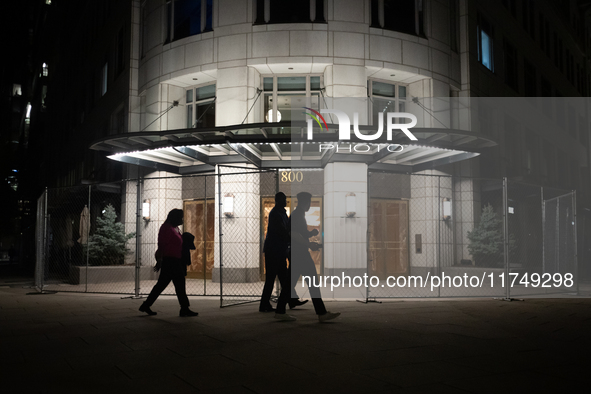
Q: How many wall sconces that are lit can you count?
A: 4